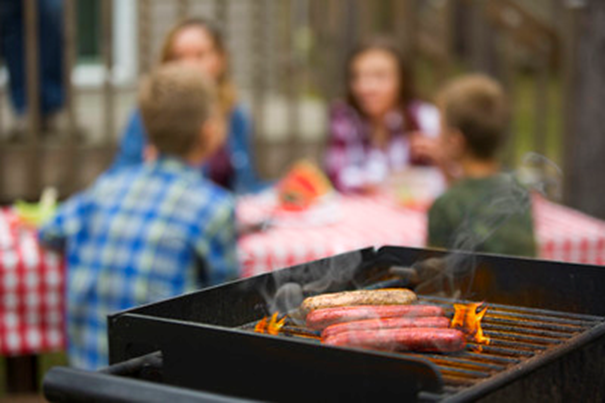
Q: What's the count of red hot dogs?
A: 3